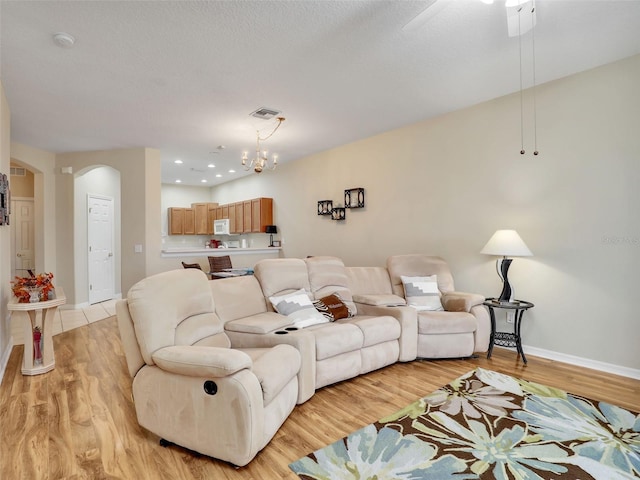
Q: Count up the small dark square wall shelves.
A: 3